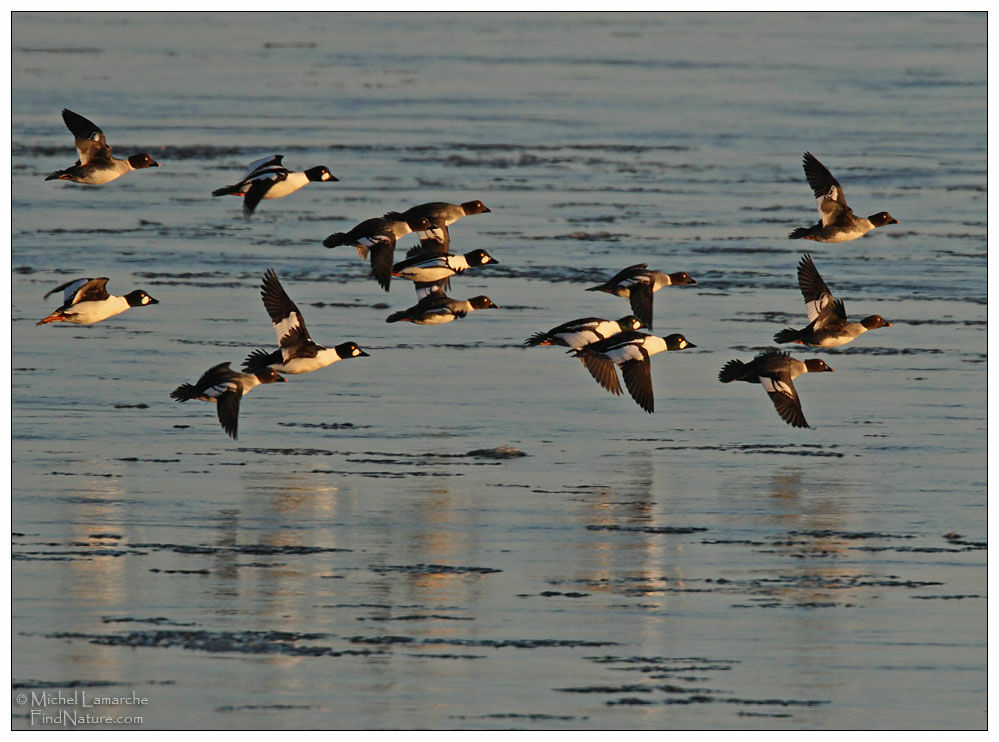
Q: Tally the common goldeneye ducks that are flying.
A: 15